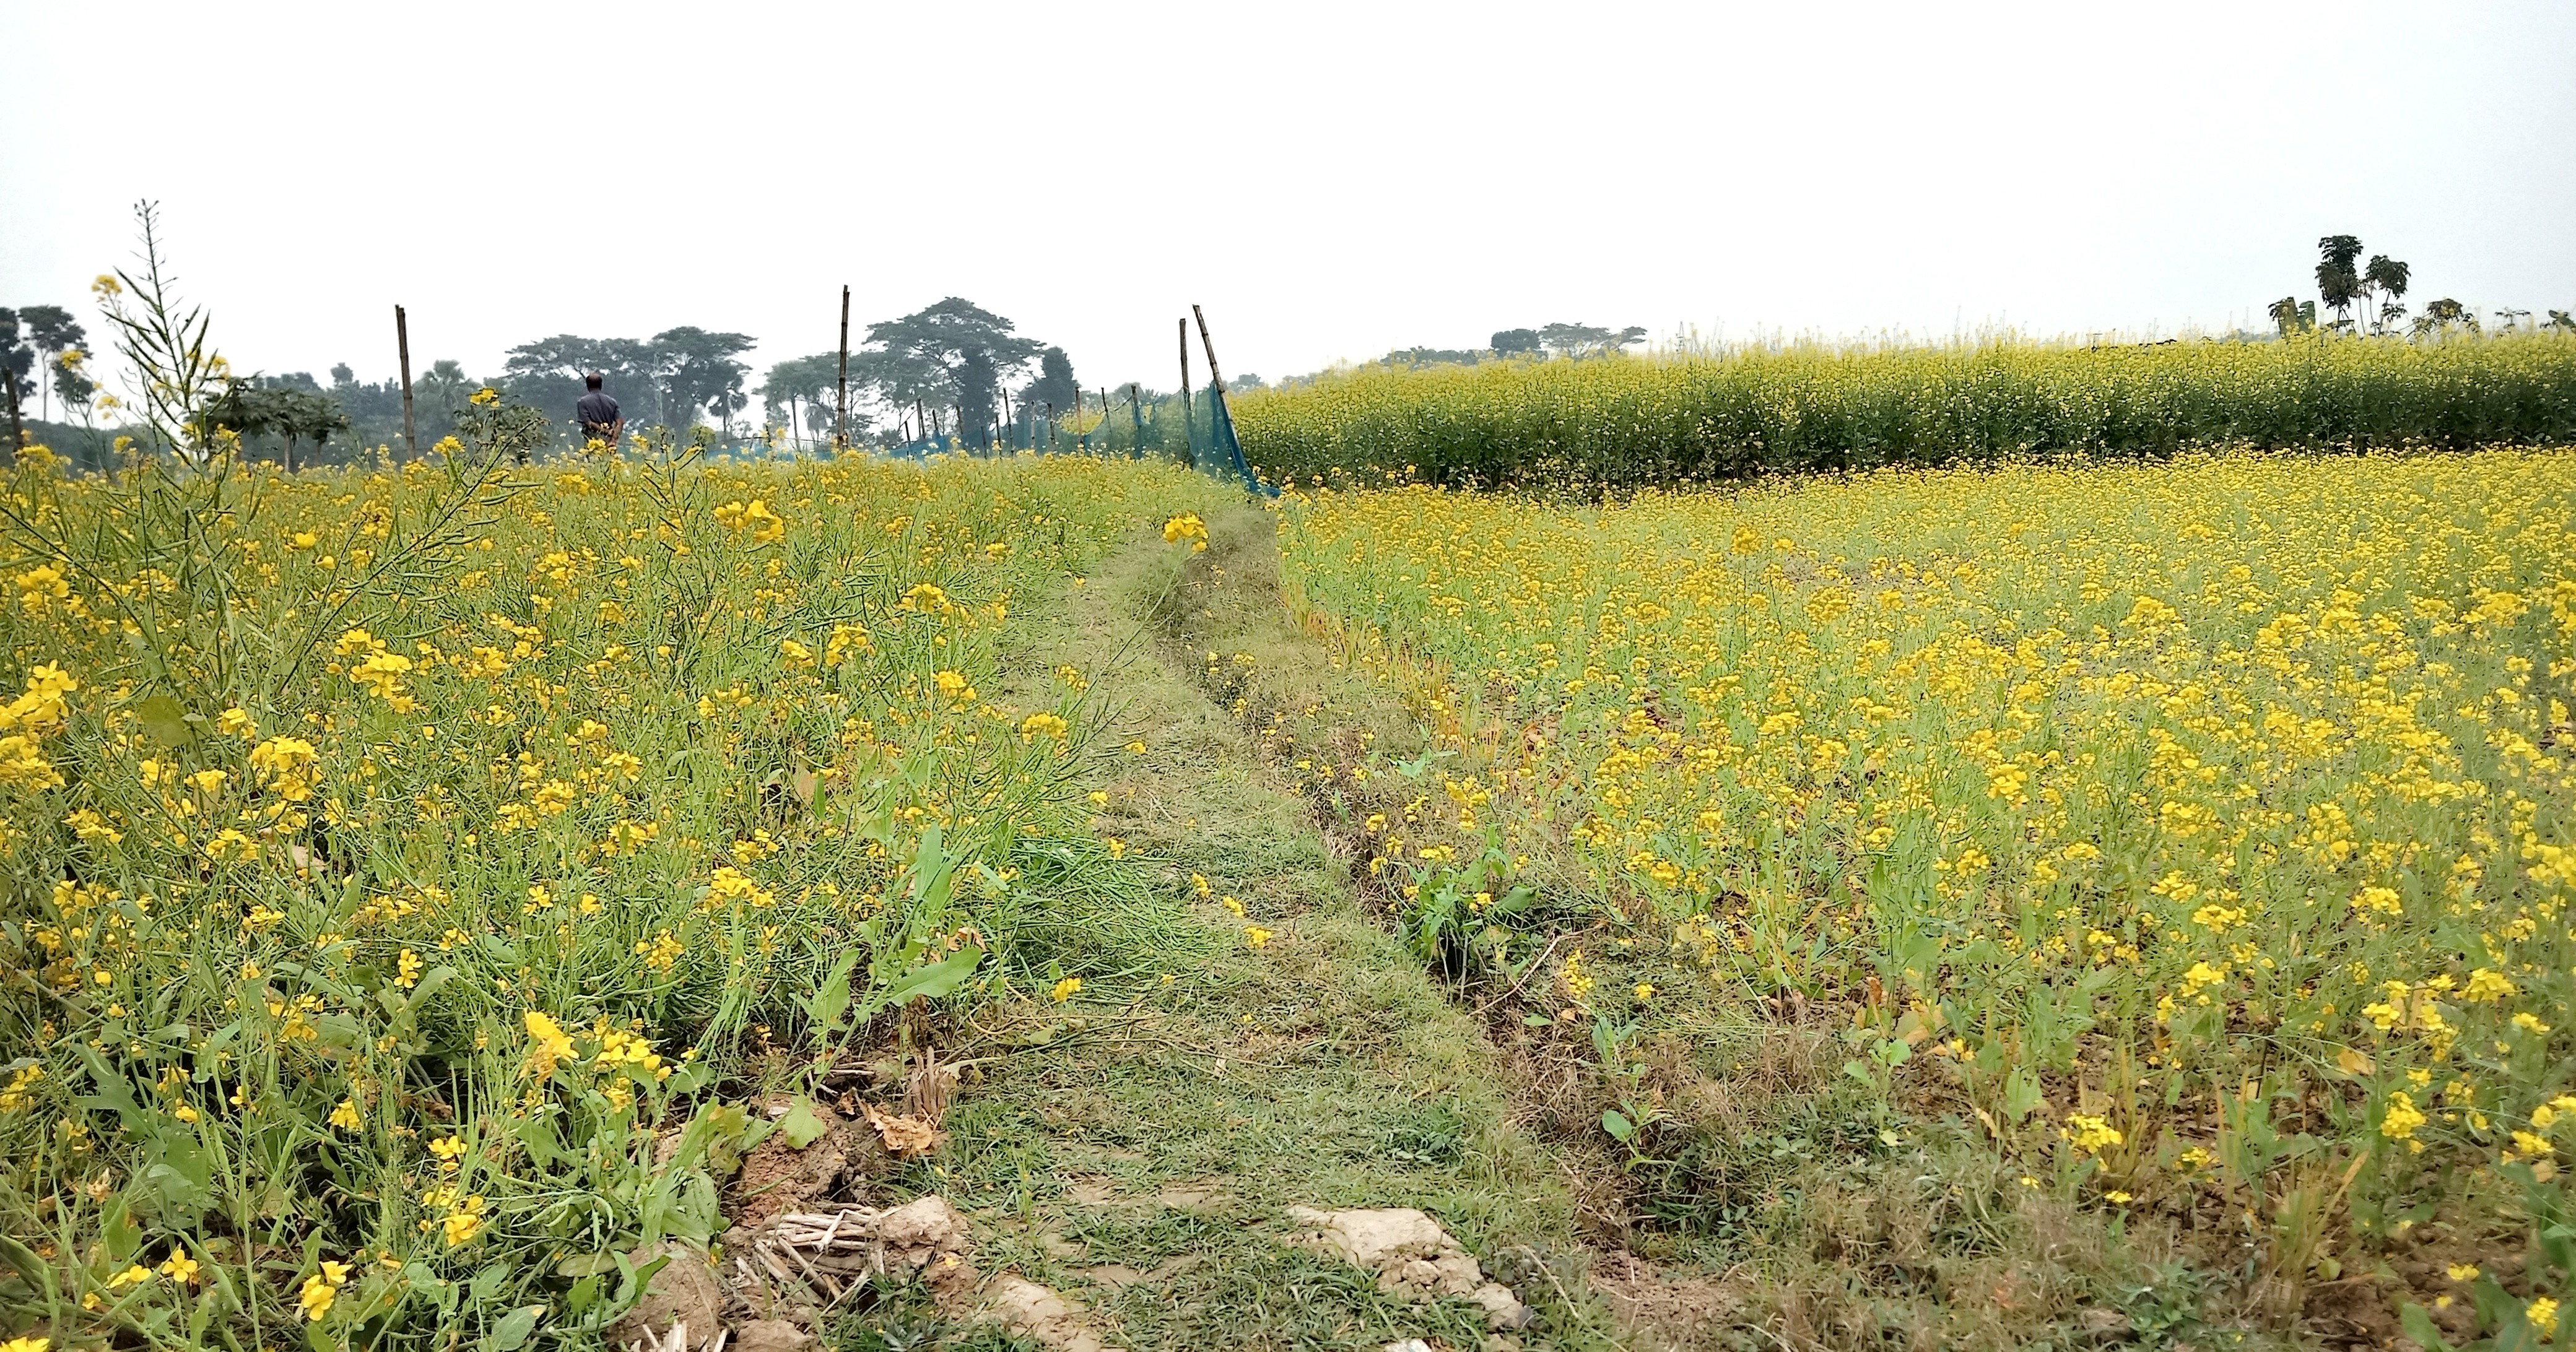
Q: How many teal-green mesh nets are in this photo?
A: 1